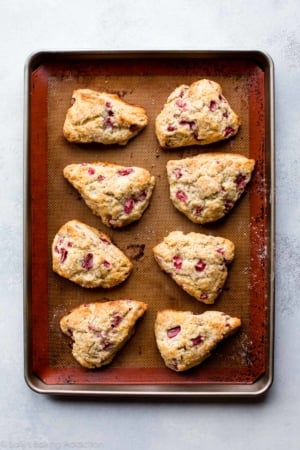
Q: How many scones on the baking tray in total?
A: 8